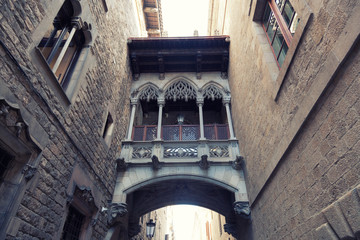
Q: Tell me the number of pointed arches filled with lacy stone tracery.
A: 3